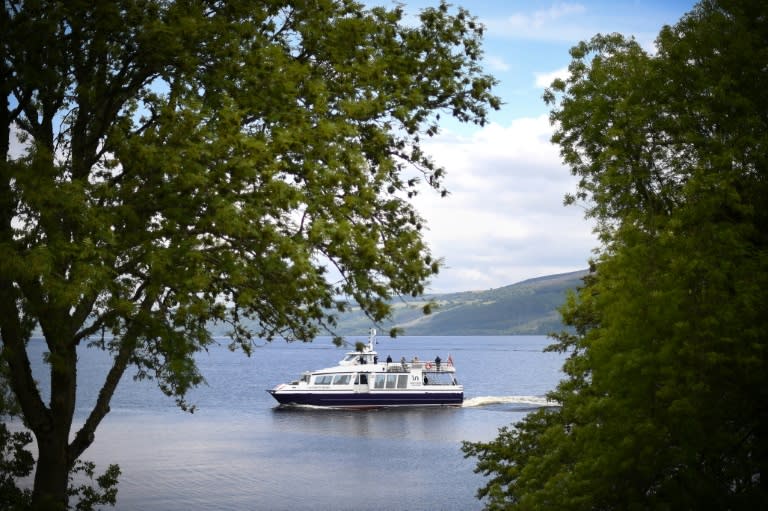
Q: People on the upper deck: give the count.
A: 5